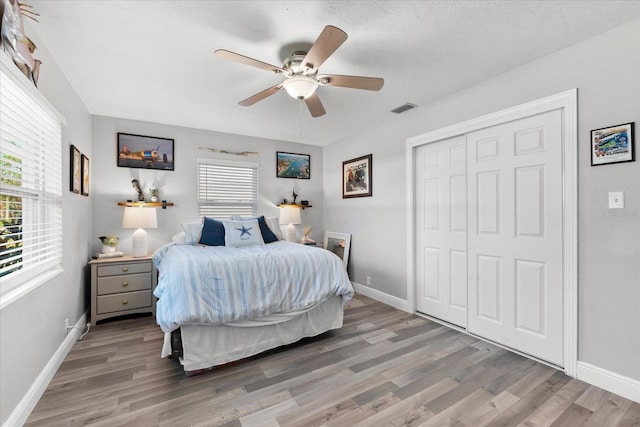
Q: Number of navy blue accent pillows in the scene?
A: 2